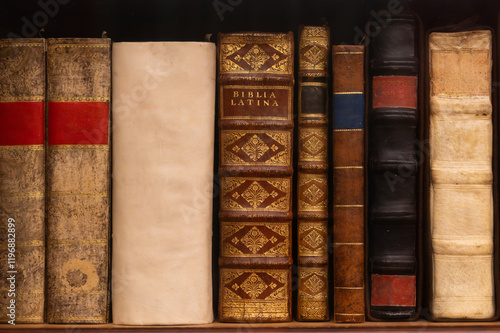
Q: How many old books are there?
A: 8